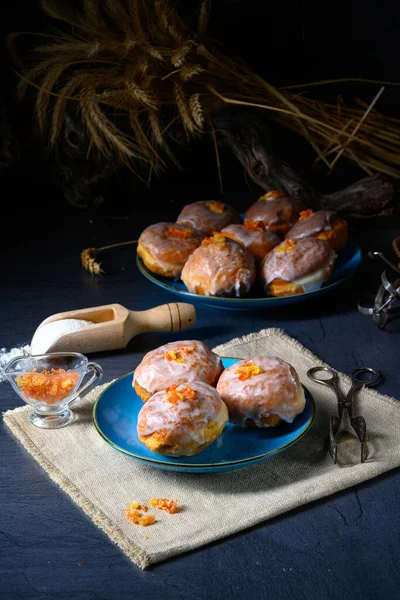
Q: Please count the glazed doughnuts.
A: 10